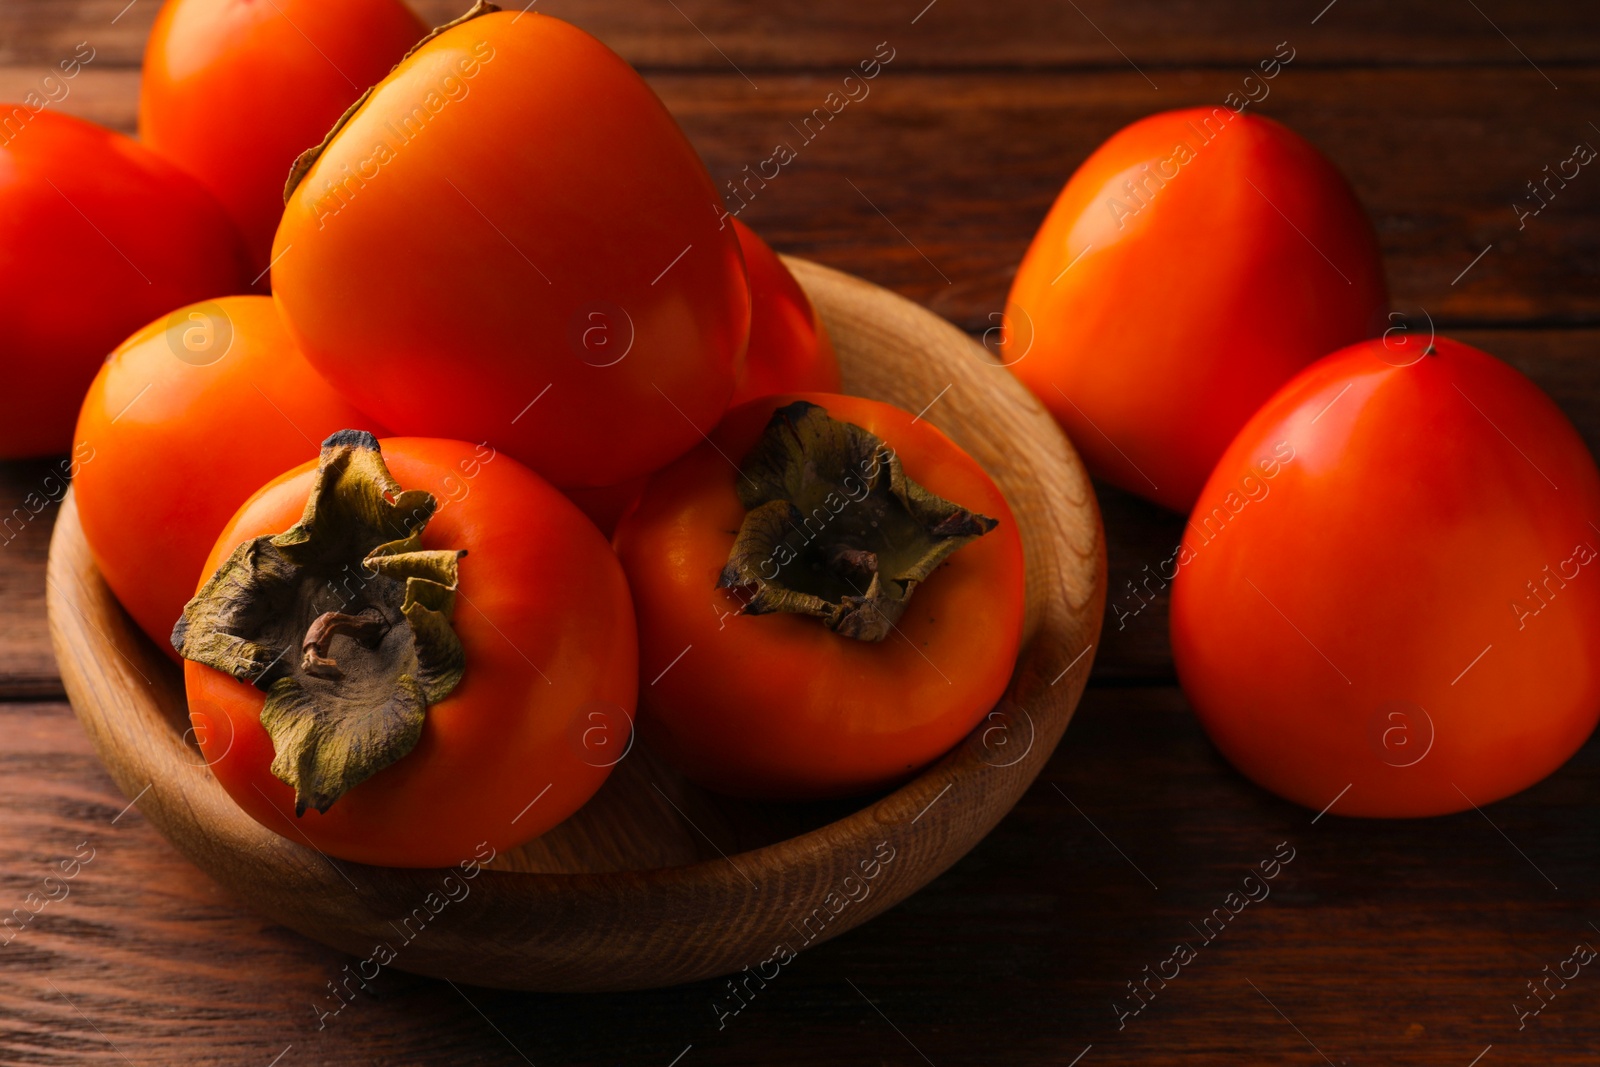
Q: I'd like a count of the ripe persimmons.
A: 9